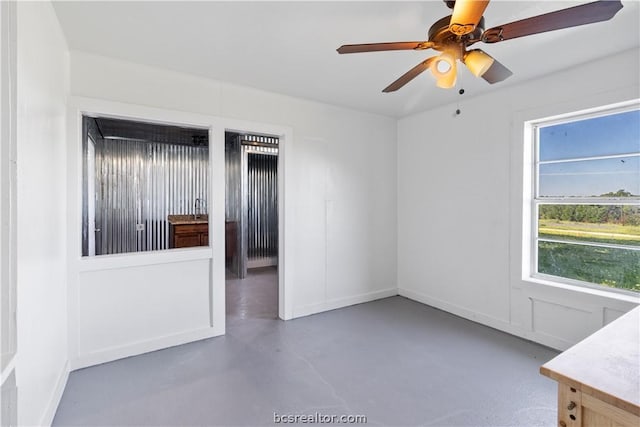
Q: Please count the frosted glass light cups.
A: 3